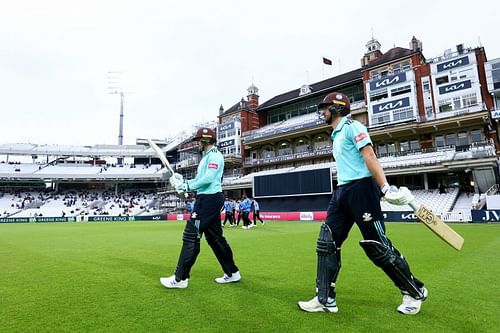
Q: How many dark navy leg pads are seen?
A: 4